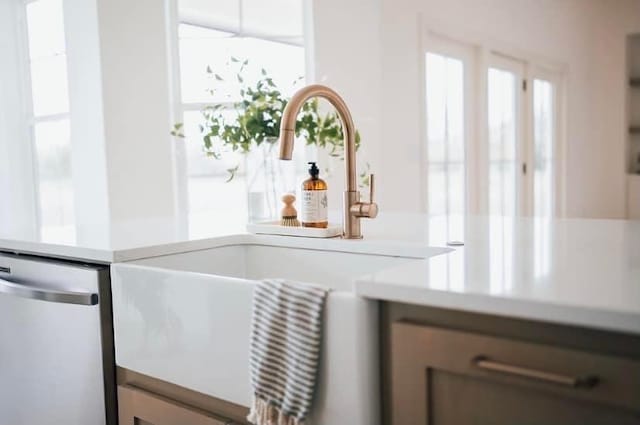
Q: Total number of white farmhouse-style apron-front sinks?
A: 1